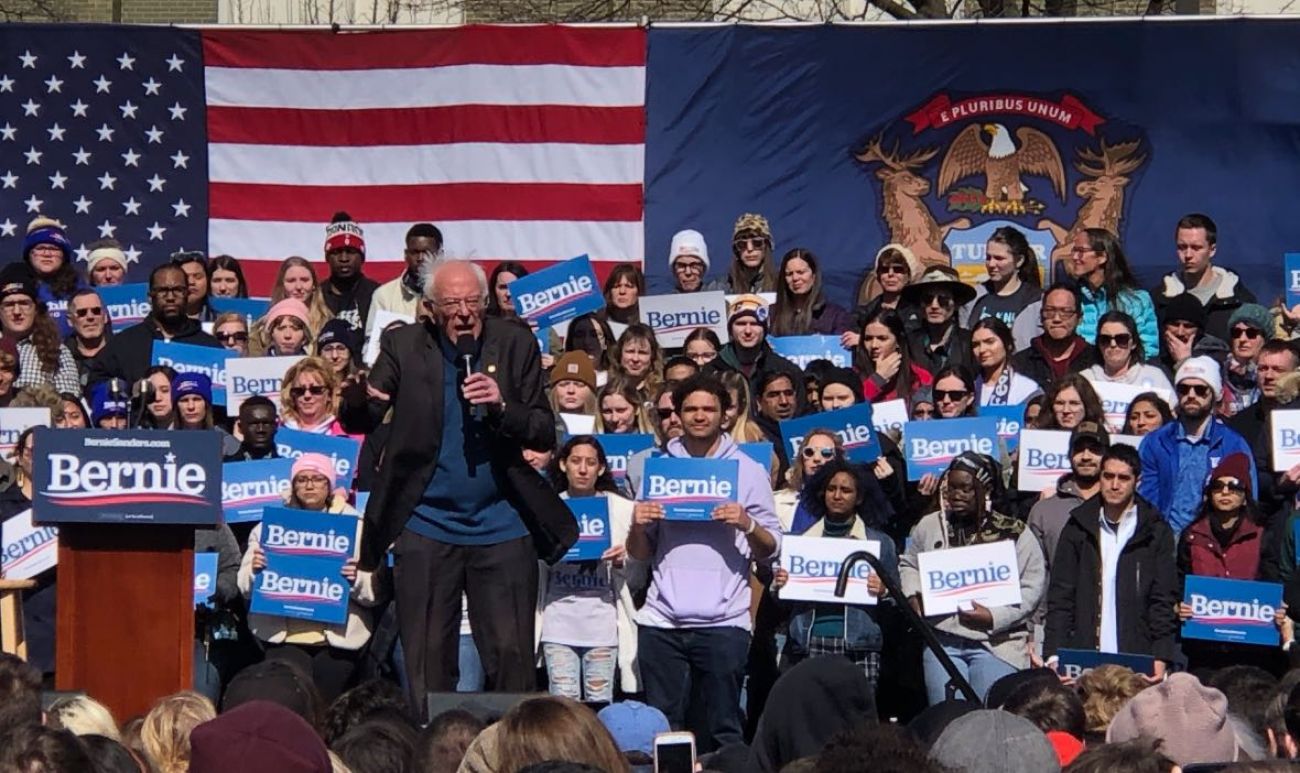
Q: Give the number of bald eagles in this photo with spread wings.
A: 1